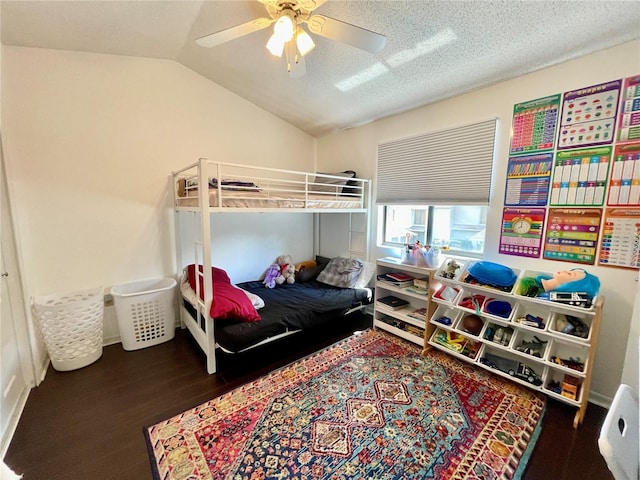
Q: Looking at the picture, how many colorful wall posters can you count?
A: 9